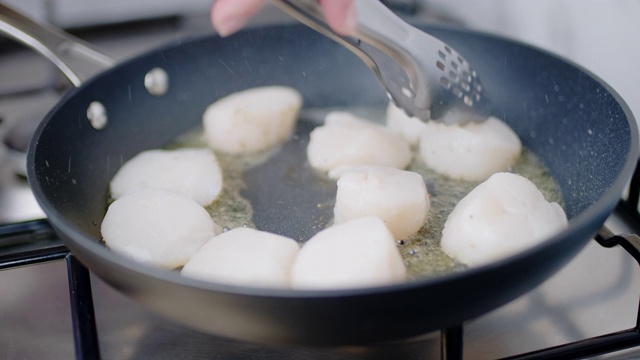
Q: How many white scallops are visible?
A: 10